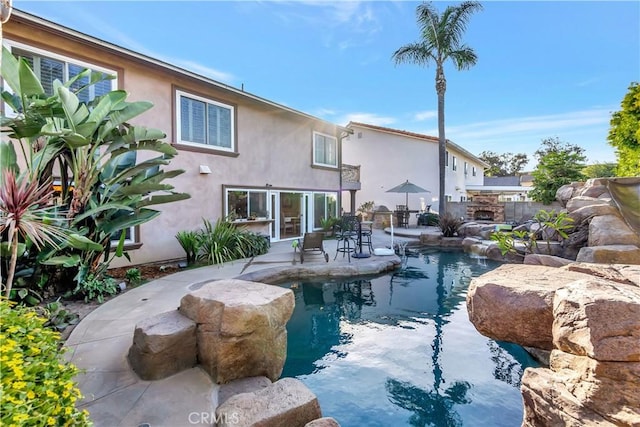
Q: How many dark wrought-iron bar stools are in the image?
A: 2